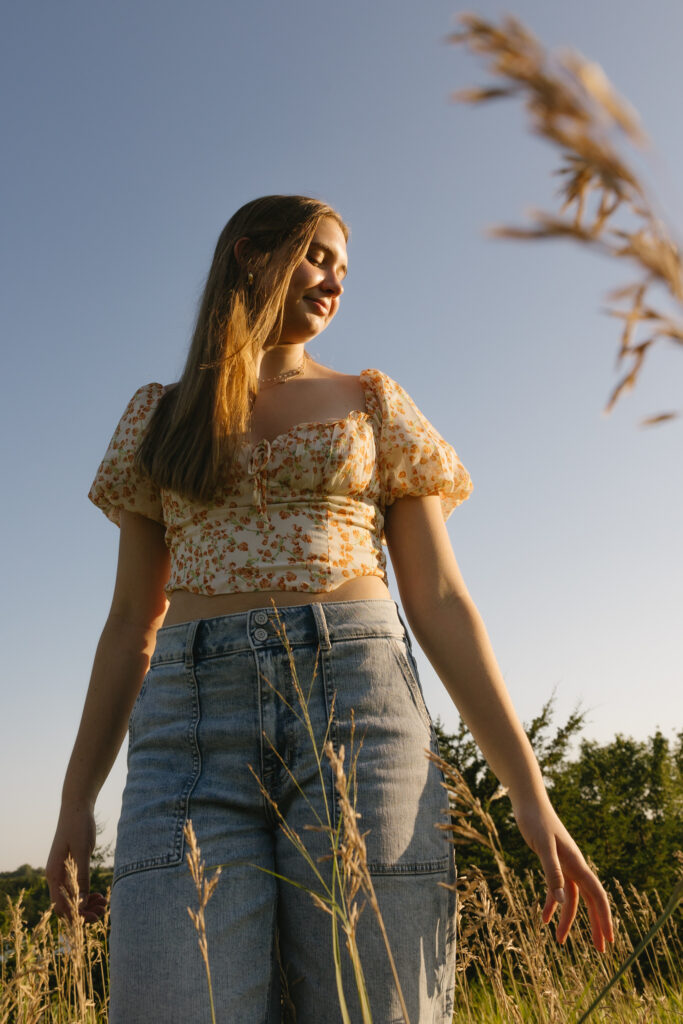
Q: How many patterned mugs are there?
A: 0